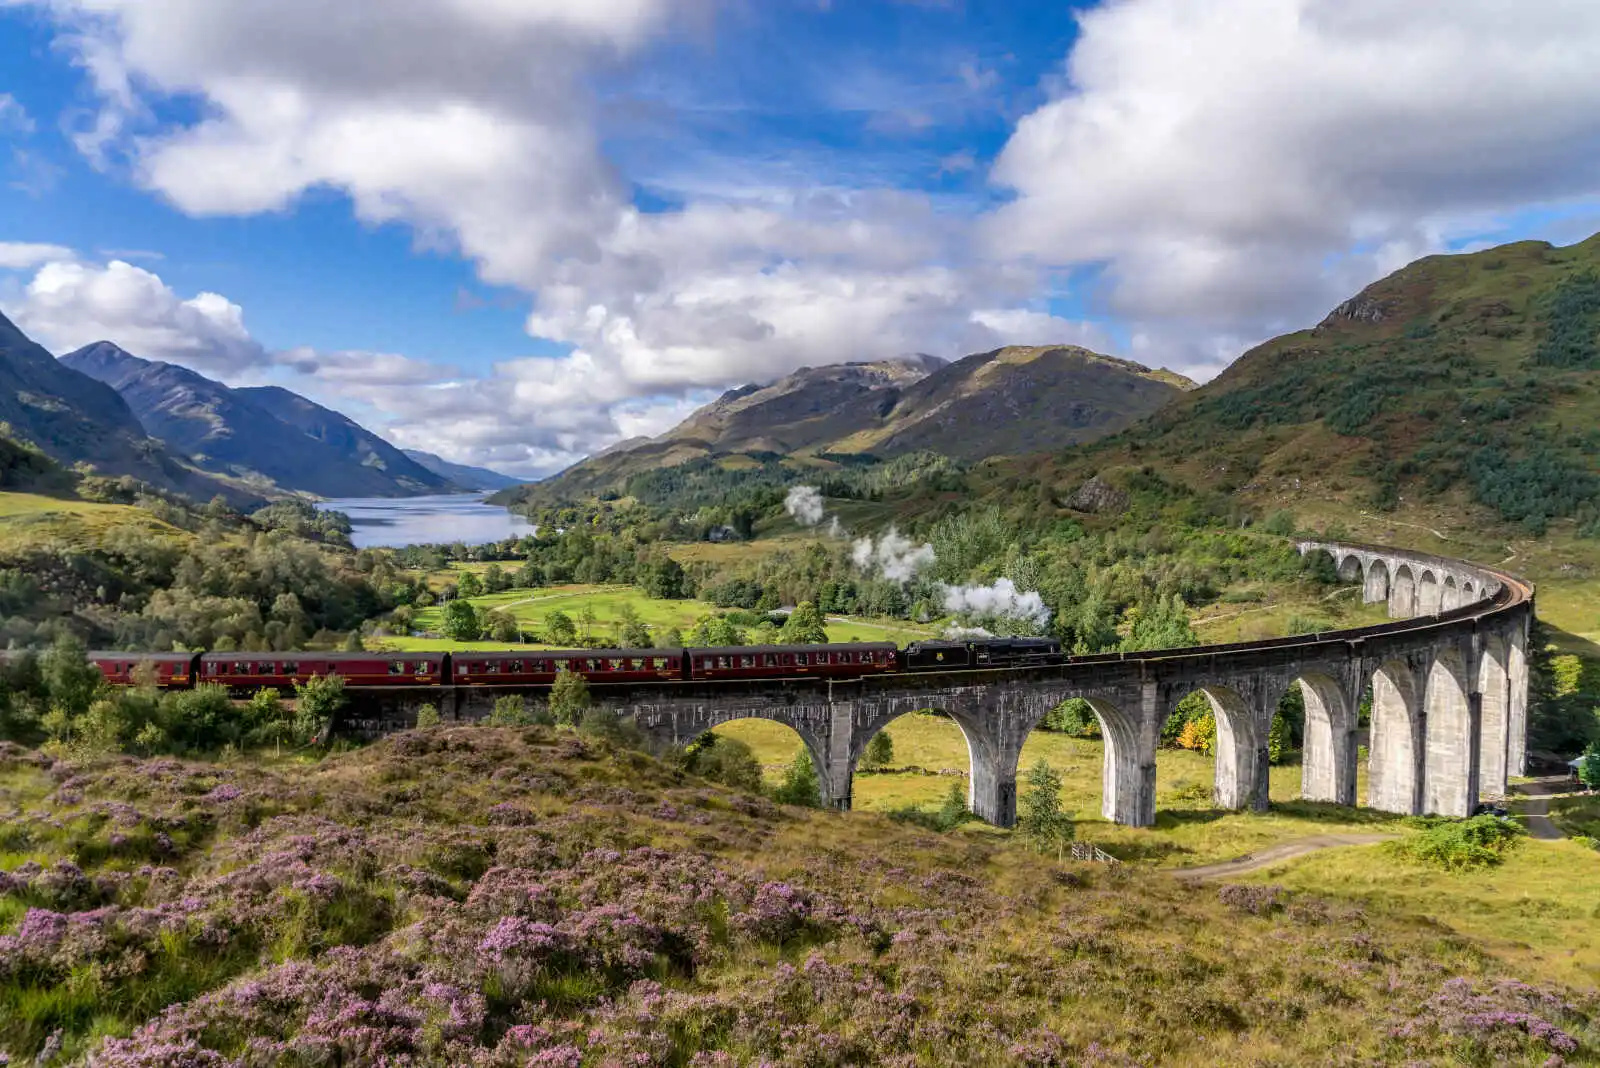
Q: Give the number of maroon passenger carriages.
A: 4